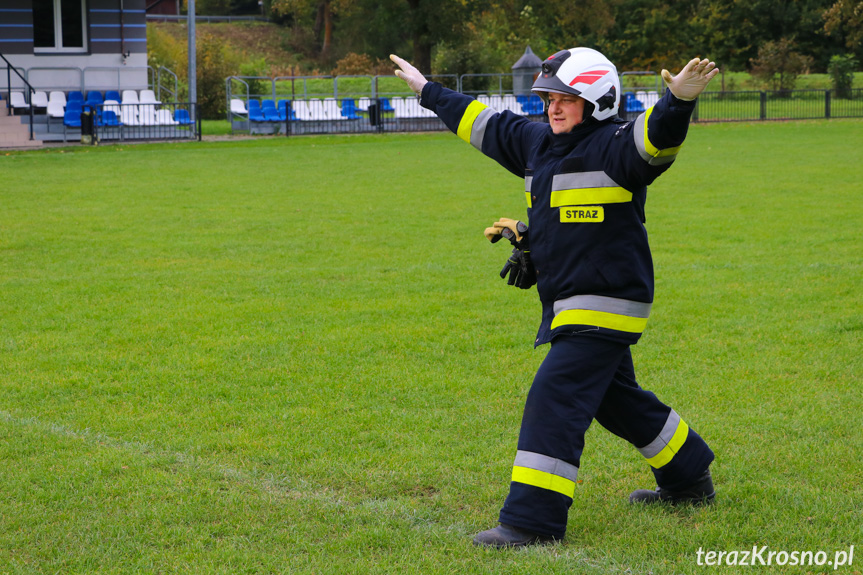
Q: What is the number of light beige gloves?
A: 2